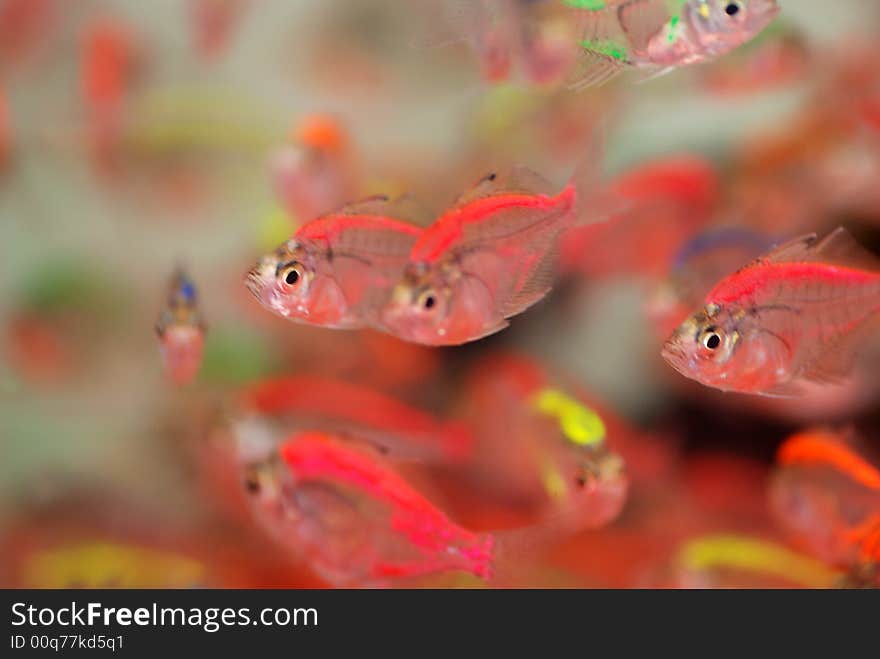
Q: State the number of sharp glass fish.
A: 4